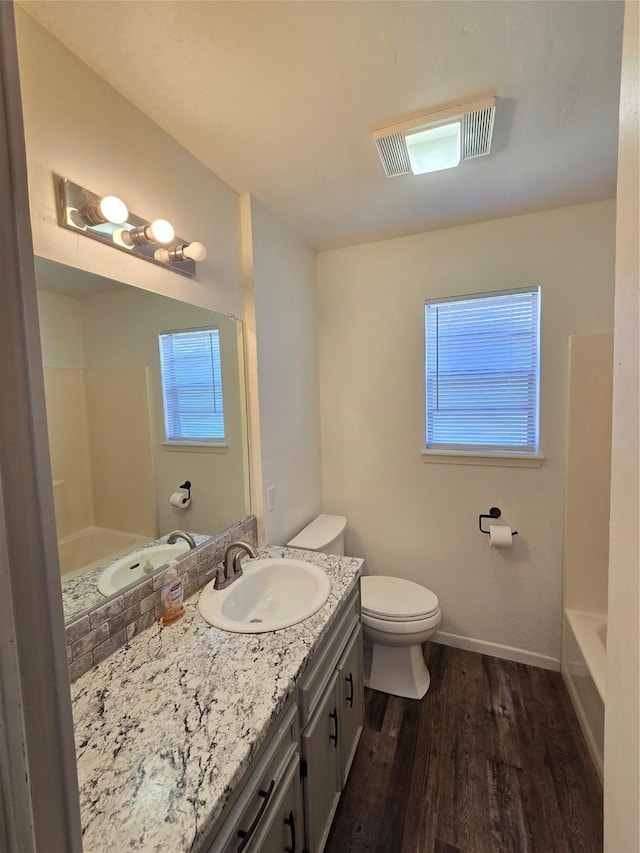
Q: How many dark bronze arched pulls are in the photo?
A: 4